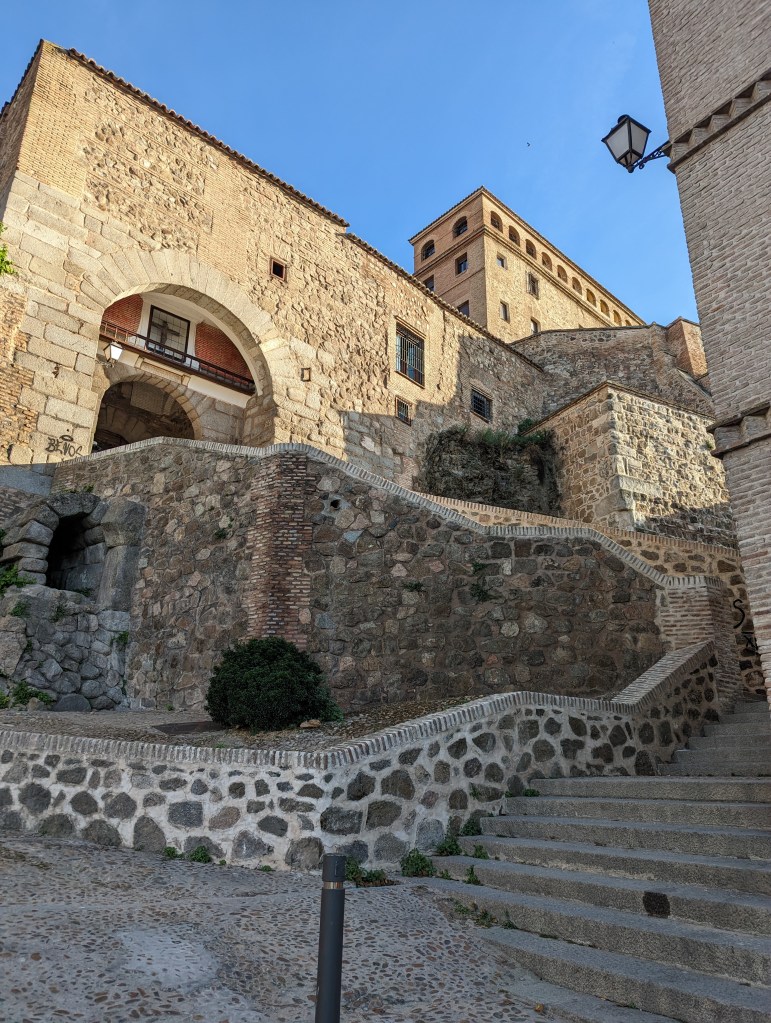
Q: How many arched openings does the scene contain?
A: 15